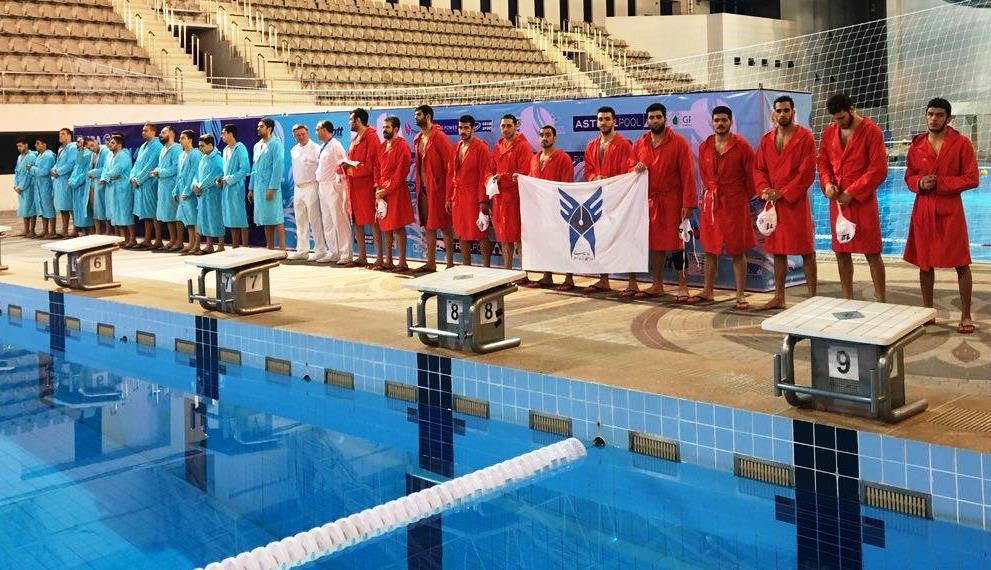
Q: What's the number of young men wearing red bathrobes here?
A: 12